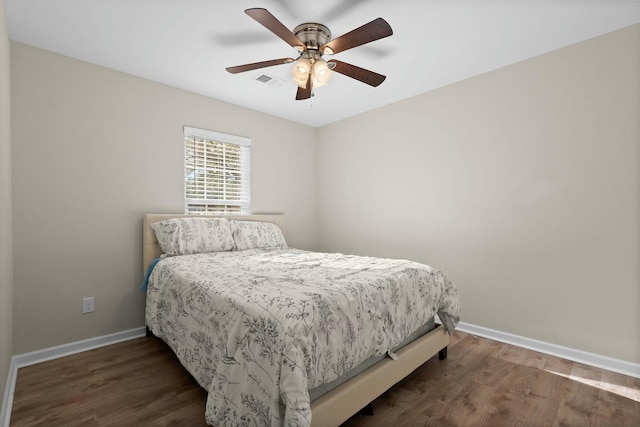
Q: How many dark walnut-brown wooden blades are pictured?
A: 5